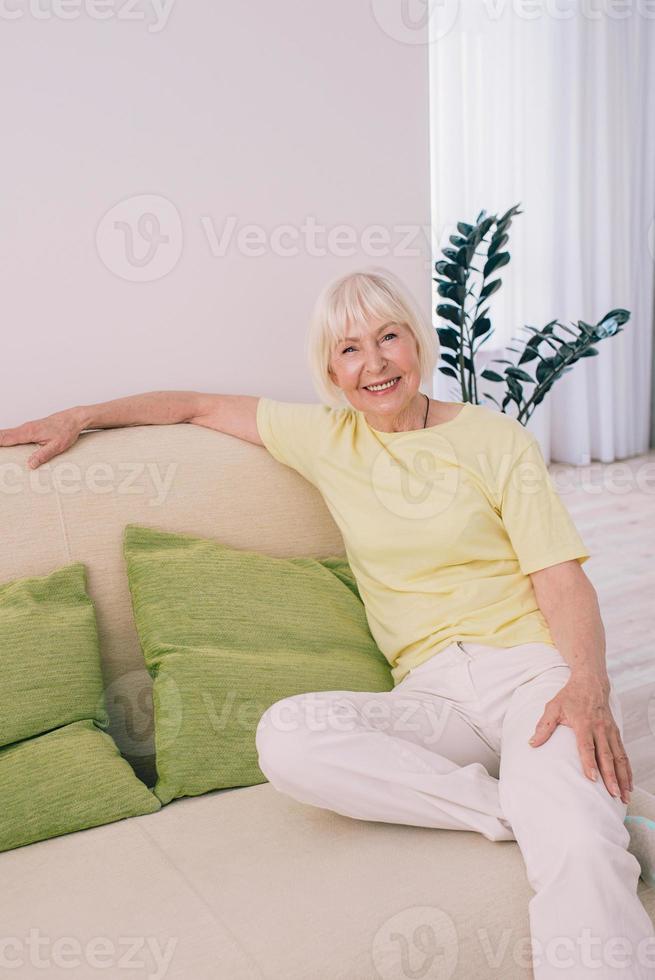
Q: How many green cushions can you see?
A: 3